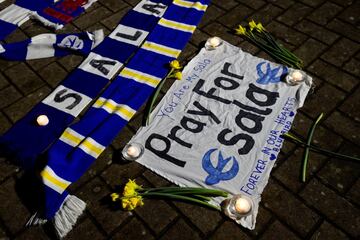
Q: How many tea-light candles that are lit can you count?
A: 5